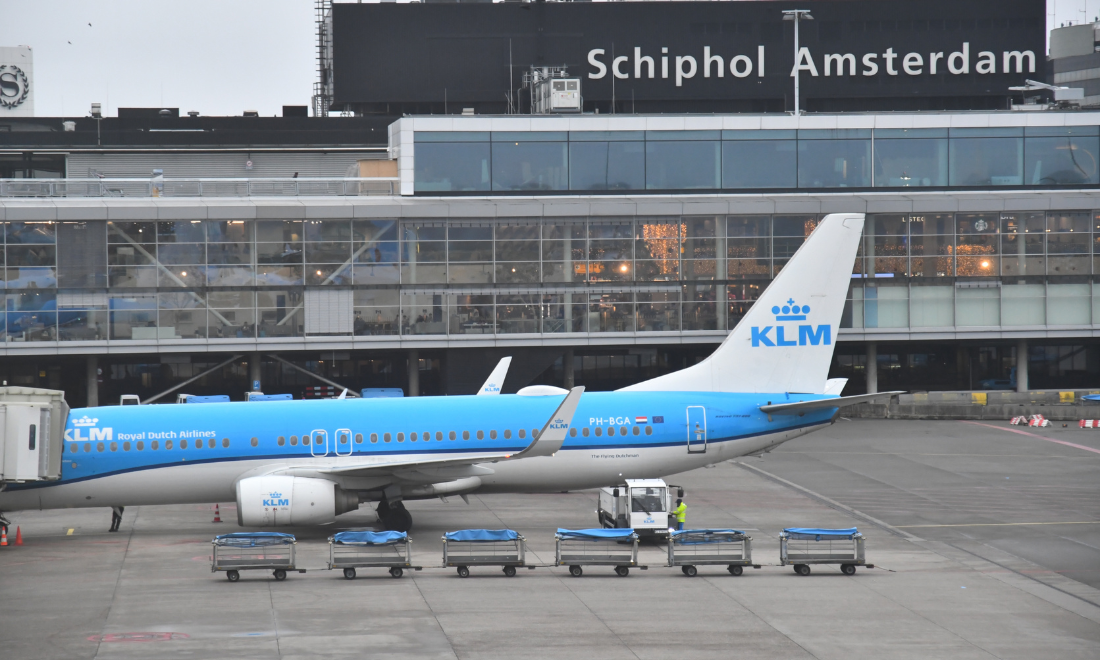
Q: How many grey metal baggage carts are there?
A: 6